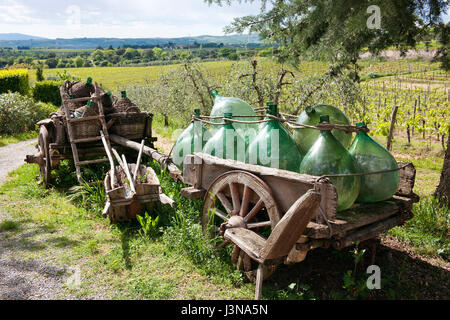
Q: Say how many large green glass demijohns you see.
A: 7